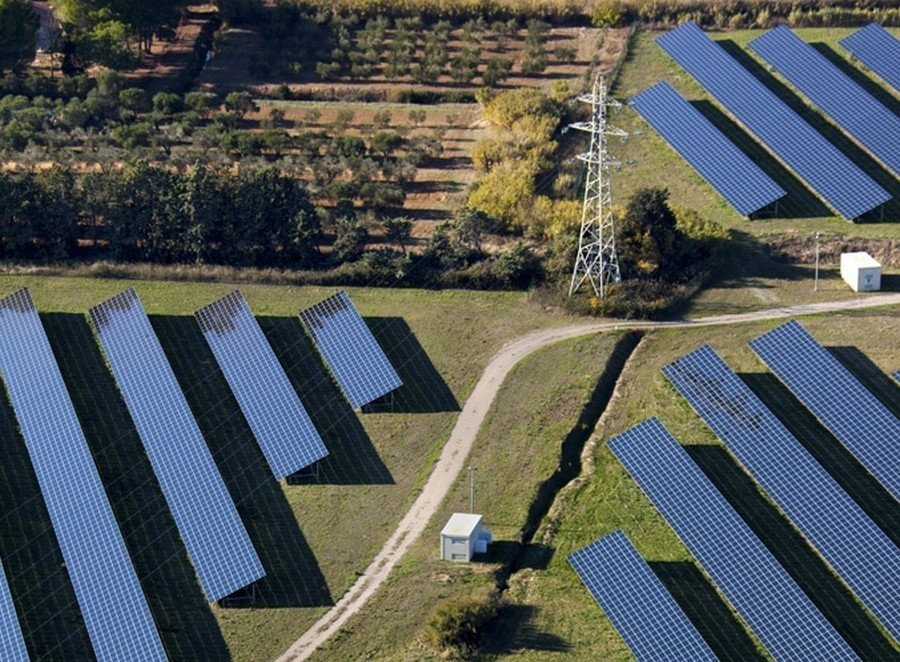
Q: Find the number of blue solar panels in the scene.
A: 14